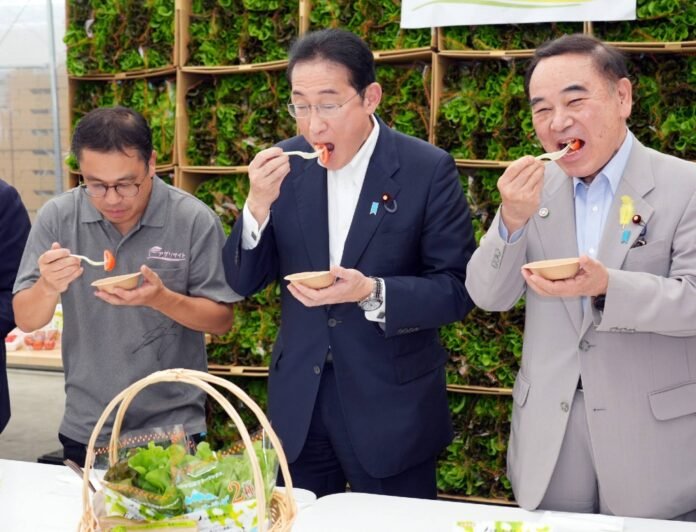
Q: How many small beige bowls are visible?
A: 3